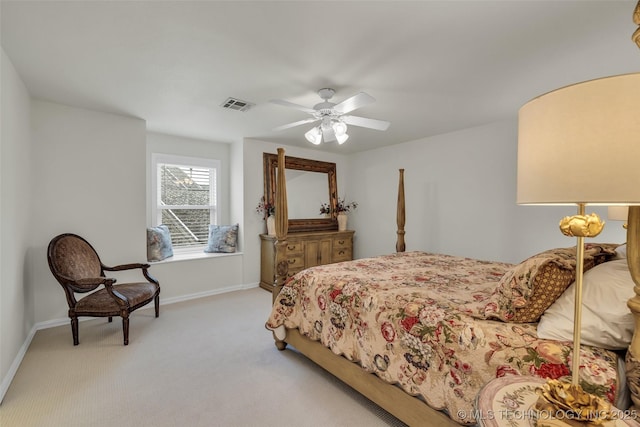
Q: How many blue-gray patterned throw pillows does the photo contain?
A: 2